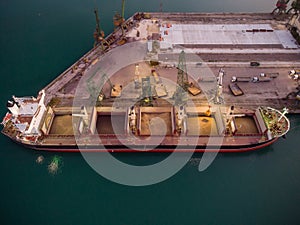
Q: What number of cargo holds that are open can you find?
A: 5